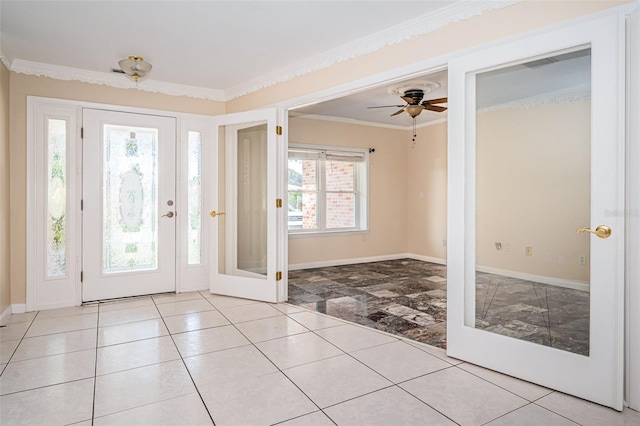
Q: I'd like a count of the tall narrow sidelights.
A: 2